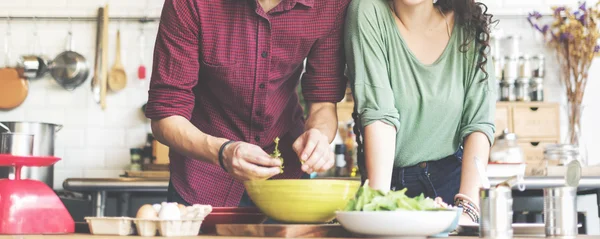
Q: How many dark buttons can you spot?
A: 4